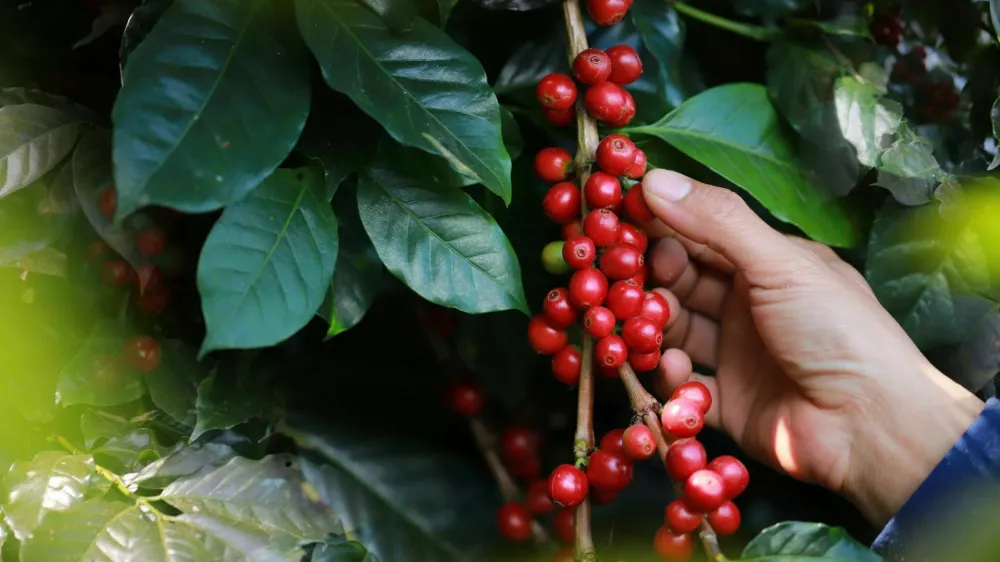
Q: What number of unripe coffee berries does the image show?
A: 1